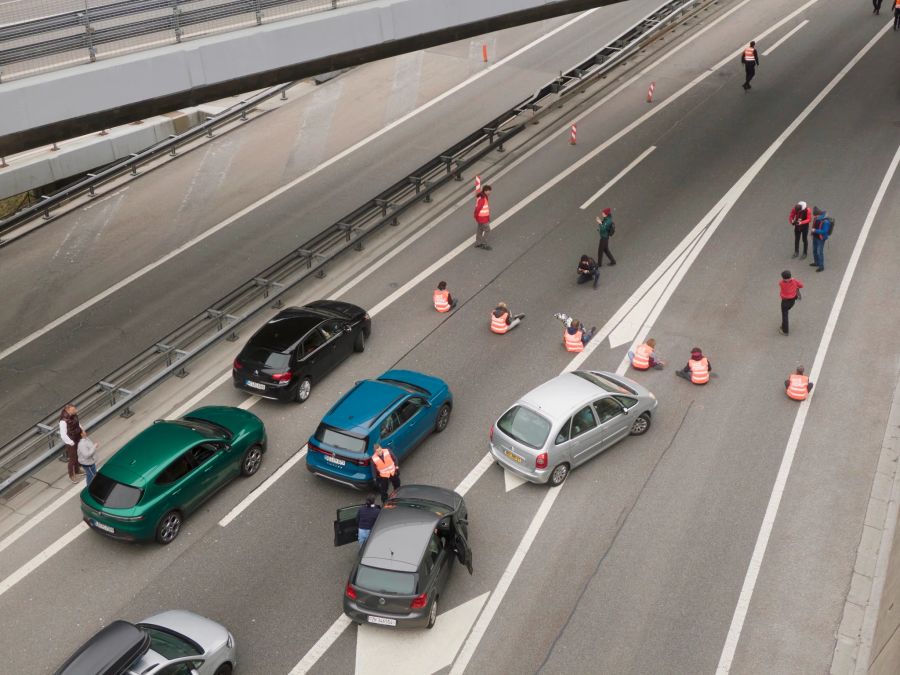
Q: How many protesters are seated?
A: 6